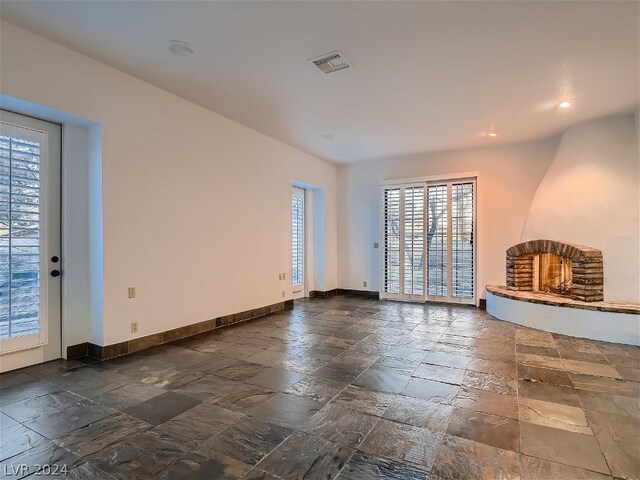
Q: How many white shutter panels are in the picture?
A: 6